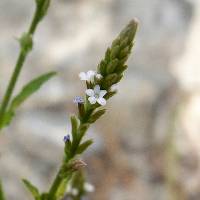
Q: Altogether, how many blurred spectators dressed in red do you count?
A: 0